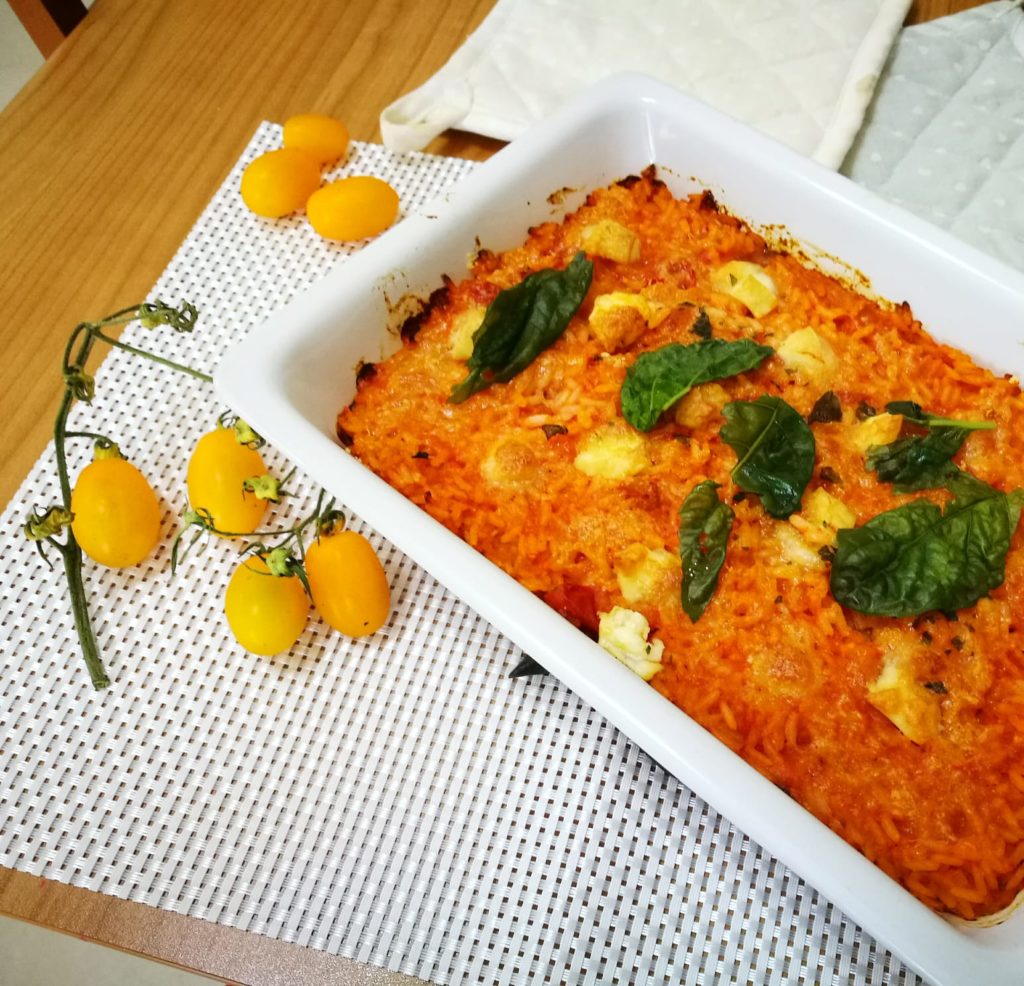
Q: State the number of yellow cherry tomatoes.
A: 7